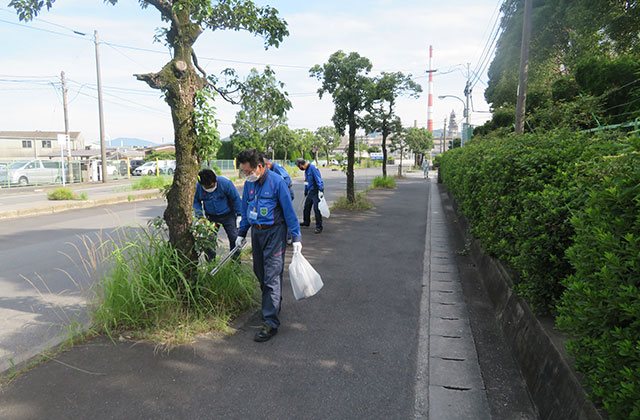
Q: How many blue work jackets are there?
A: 4